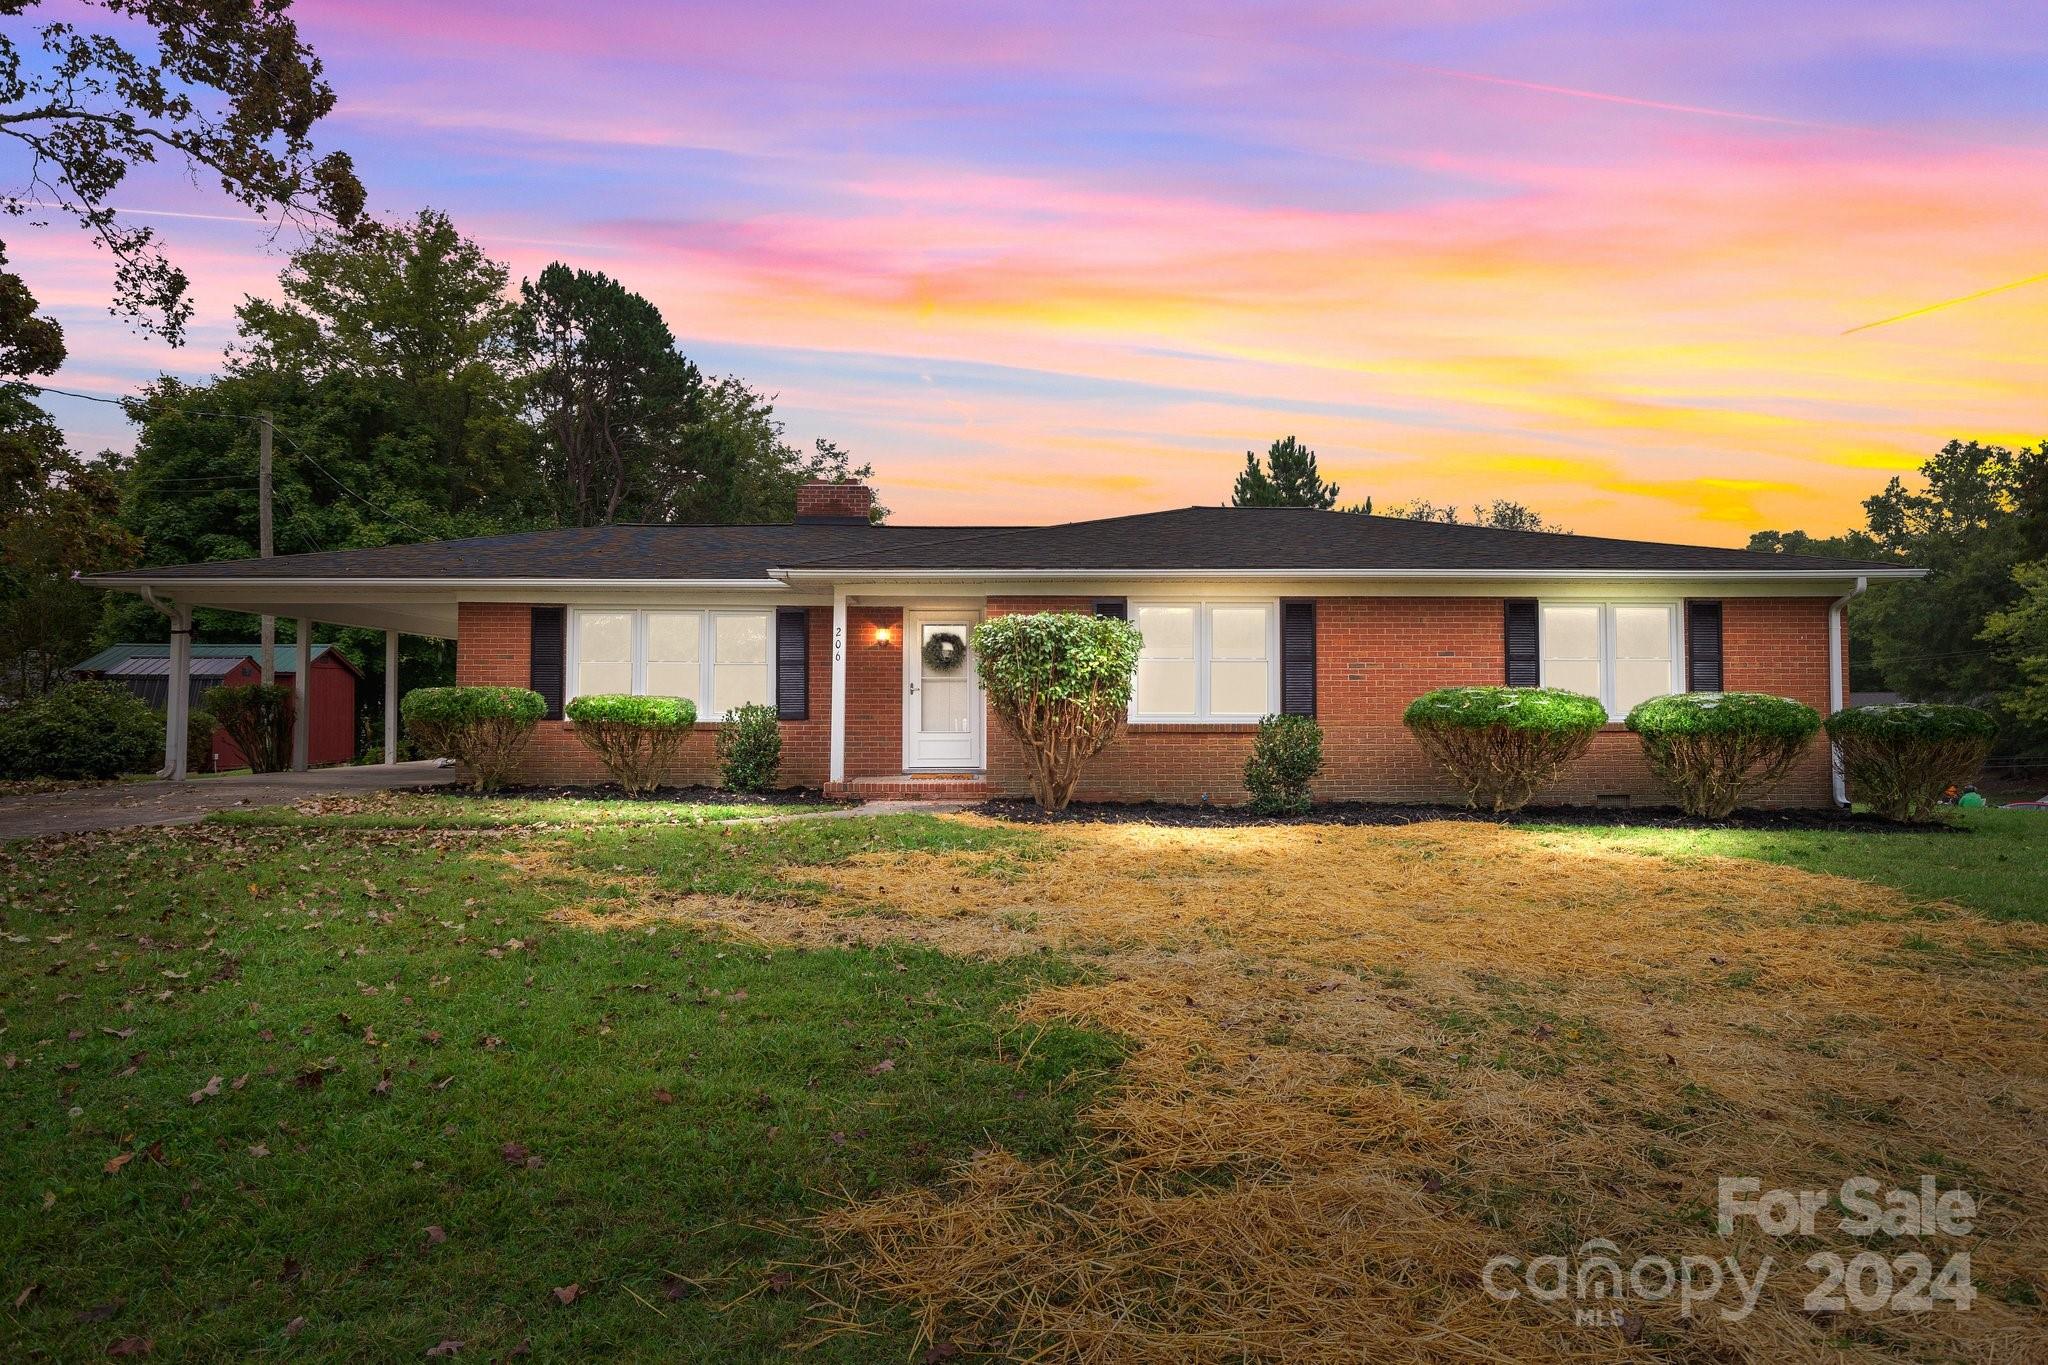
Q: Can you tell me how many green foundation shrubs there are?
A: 8